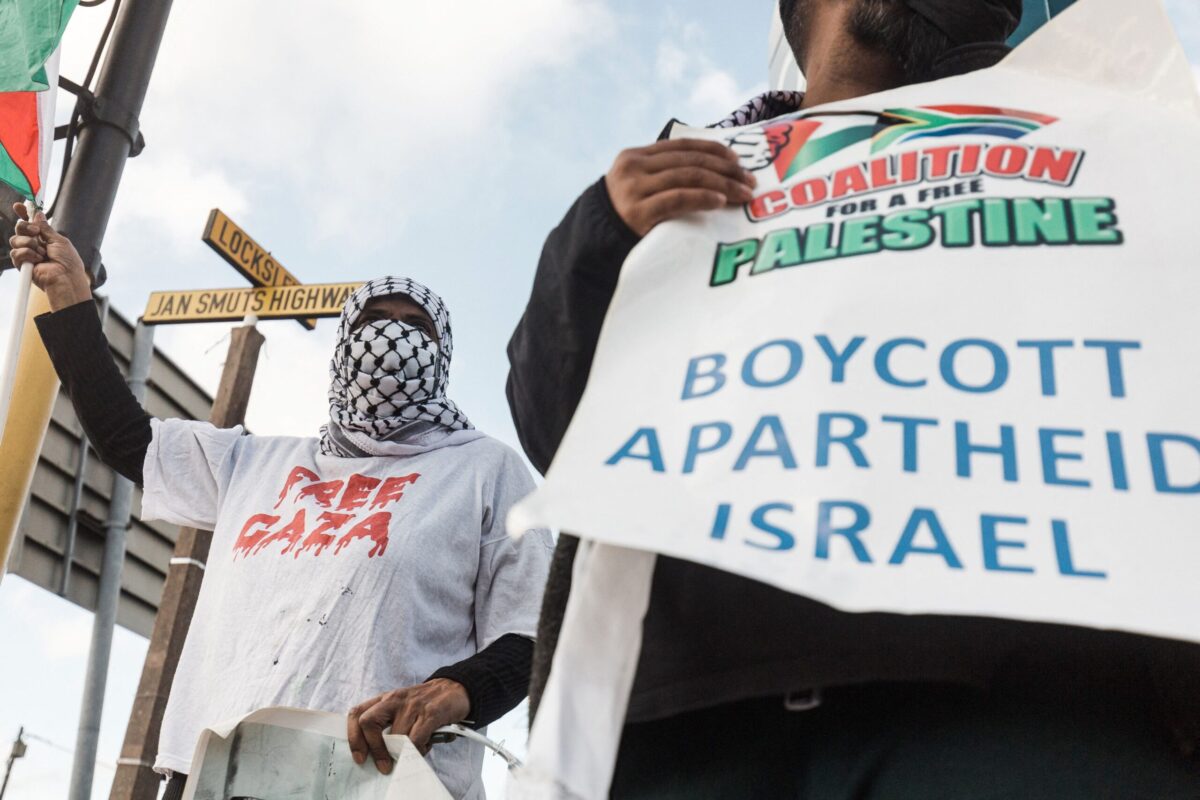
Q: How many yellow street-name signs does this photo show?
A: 2